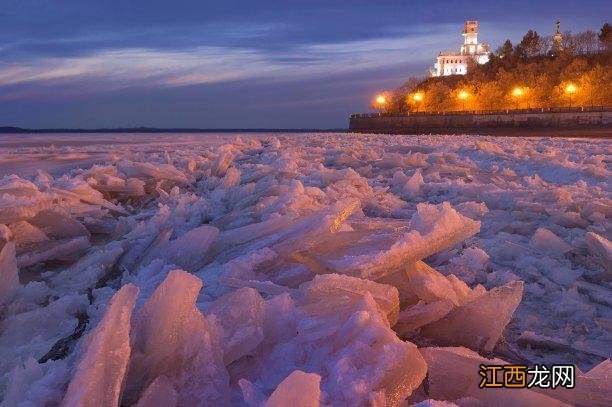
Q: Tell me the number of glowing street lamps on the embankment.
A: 5